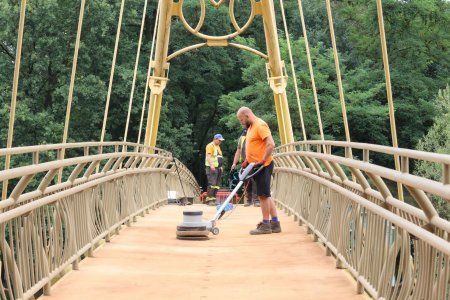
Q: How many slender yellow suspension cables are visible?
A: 9